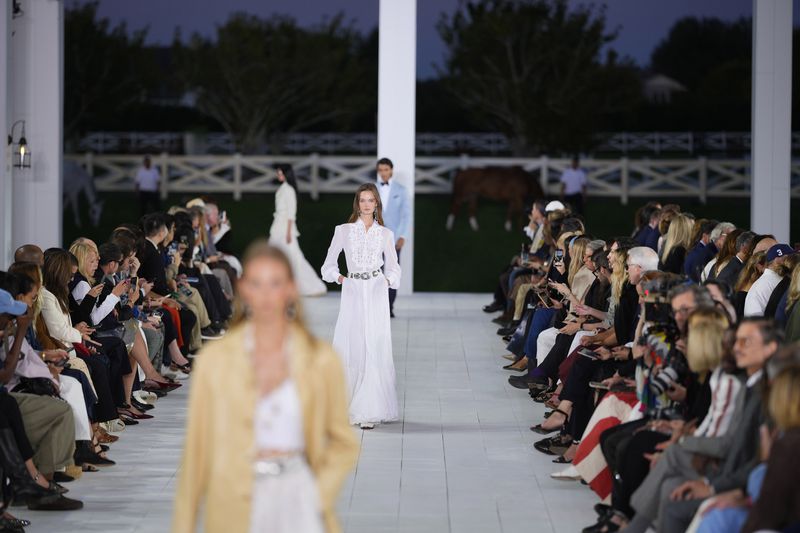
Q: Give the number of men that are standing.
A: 3